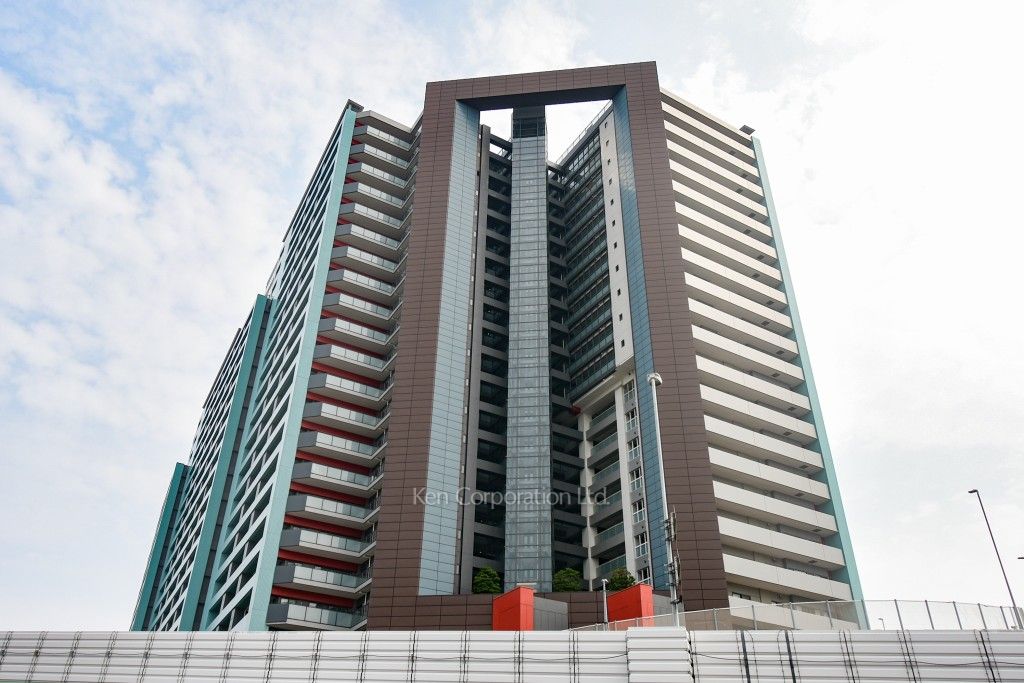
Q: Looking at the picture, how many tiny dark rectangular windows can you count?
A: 11